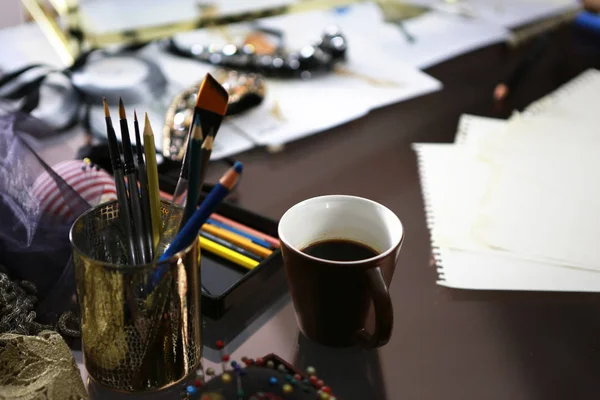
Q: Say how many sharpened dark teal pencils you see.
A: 1